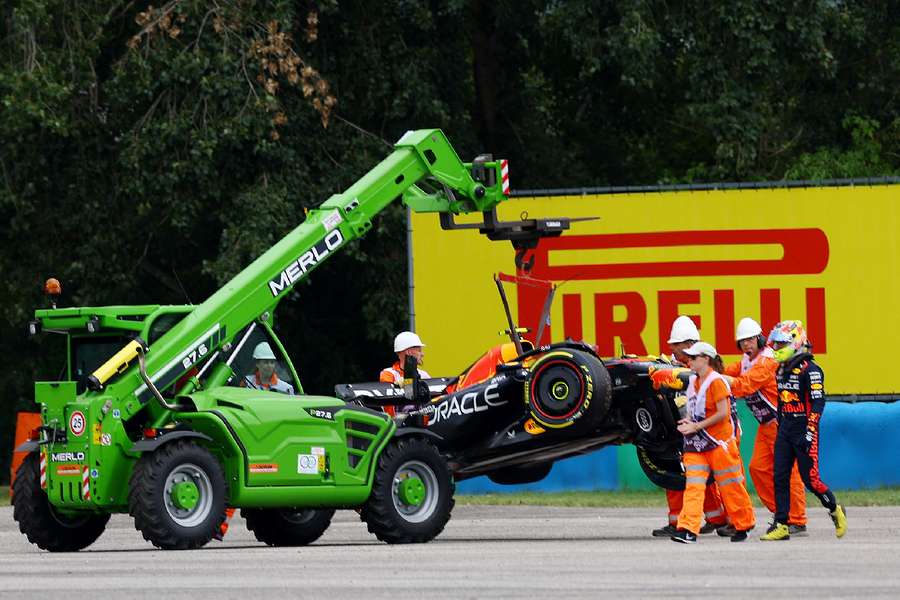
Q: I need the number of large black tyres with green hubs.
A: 2